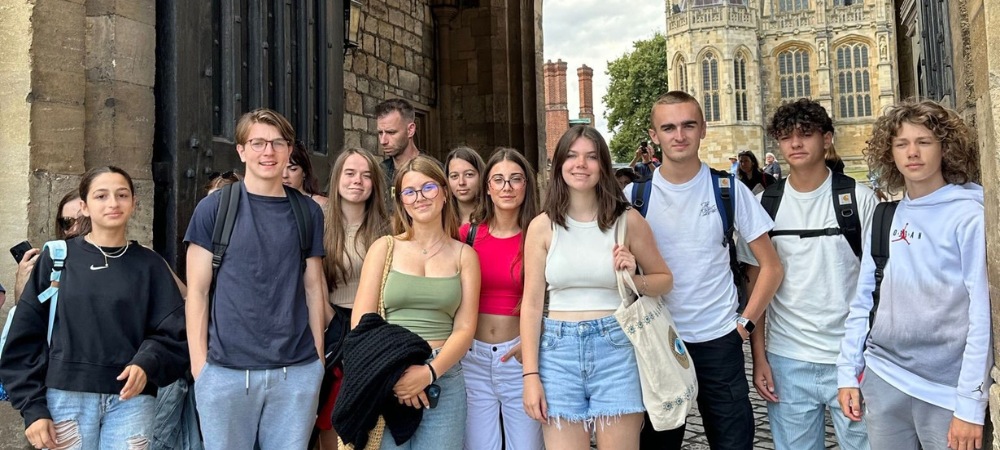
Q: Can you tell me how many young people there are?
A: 10